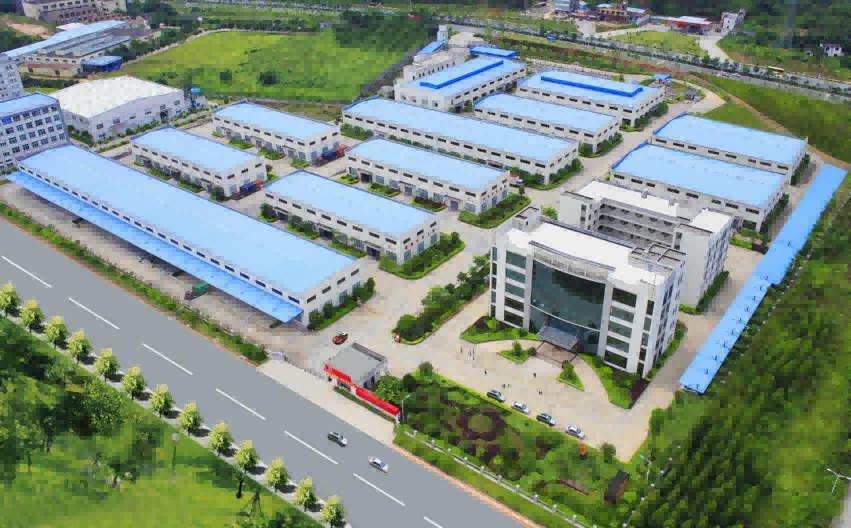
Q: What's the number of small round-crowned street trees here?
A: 13